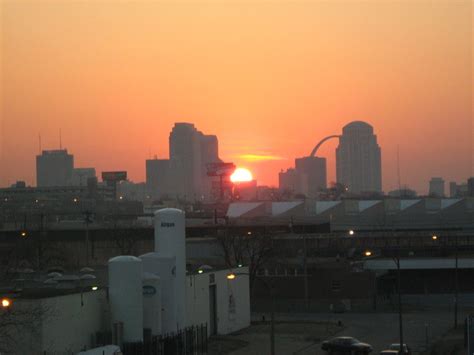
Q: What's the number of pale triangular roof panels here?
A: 6